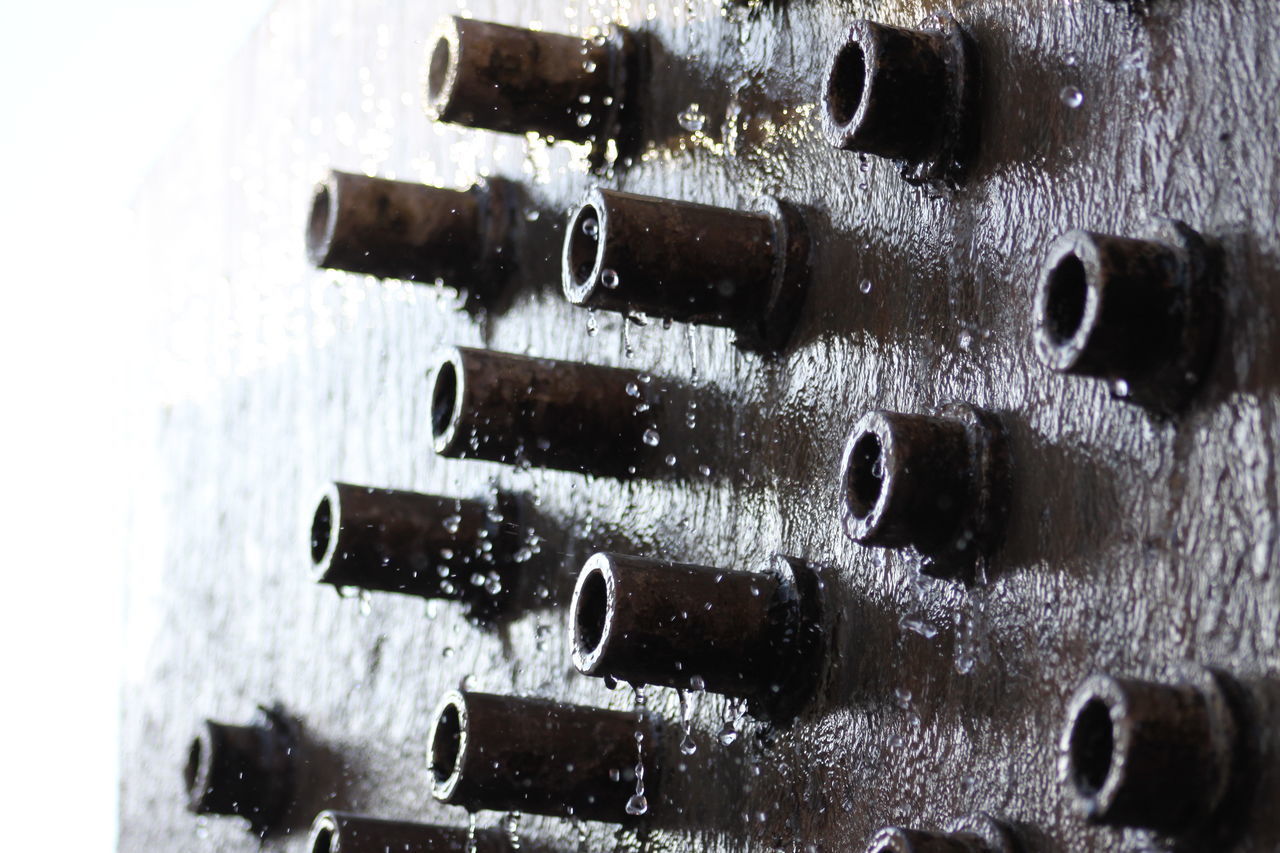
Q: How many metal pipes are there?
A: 14